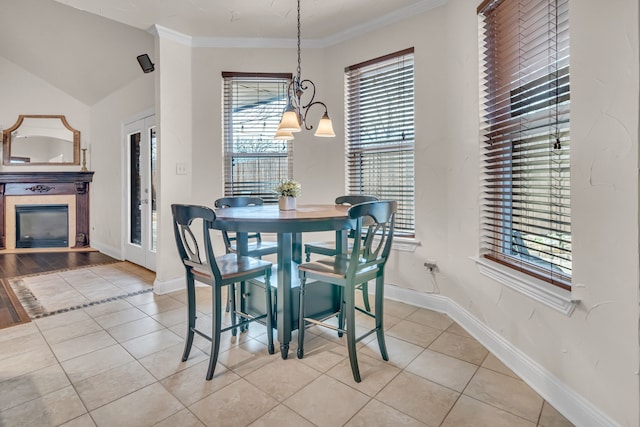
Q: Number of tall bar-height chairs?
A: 4